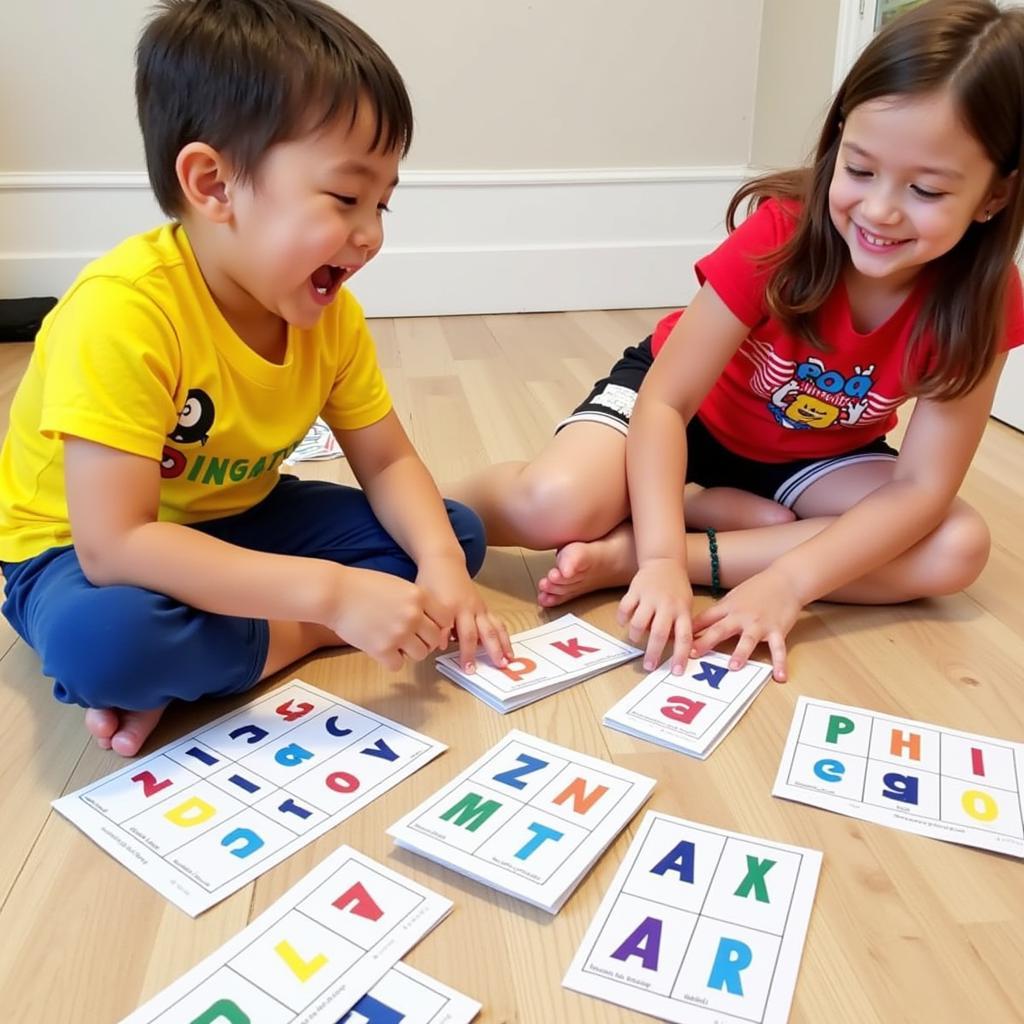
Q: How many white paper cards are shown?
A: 8